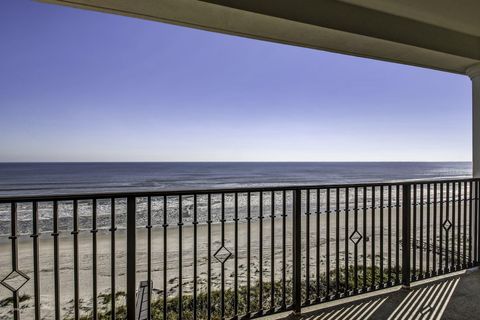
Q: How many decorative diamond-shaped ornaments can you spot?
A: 4